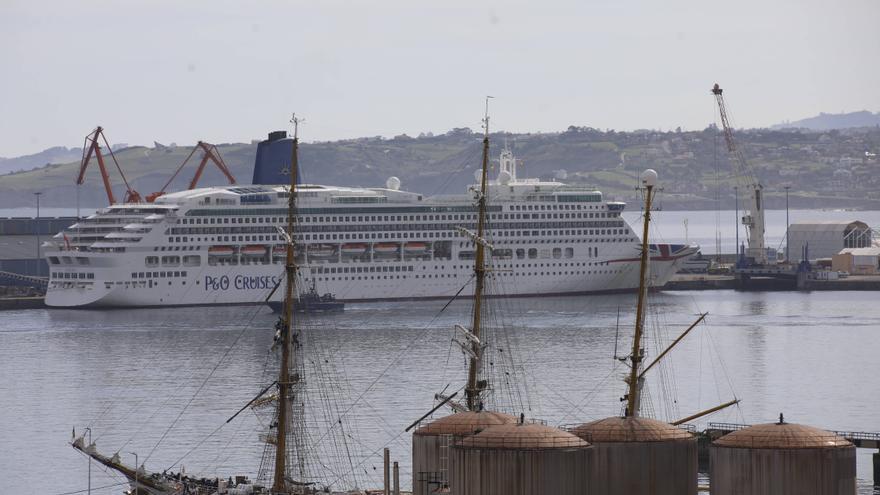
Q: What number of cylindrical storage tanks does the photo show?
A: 4